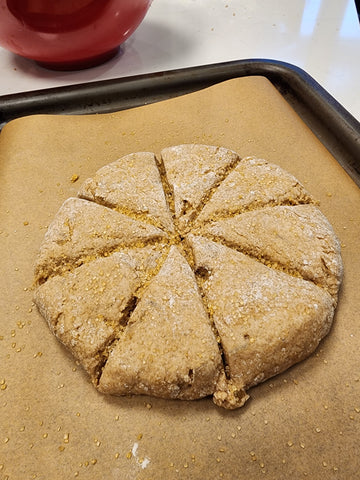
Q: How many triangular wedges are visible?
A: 8